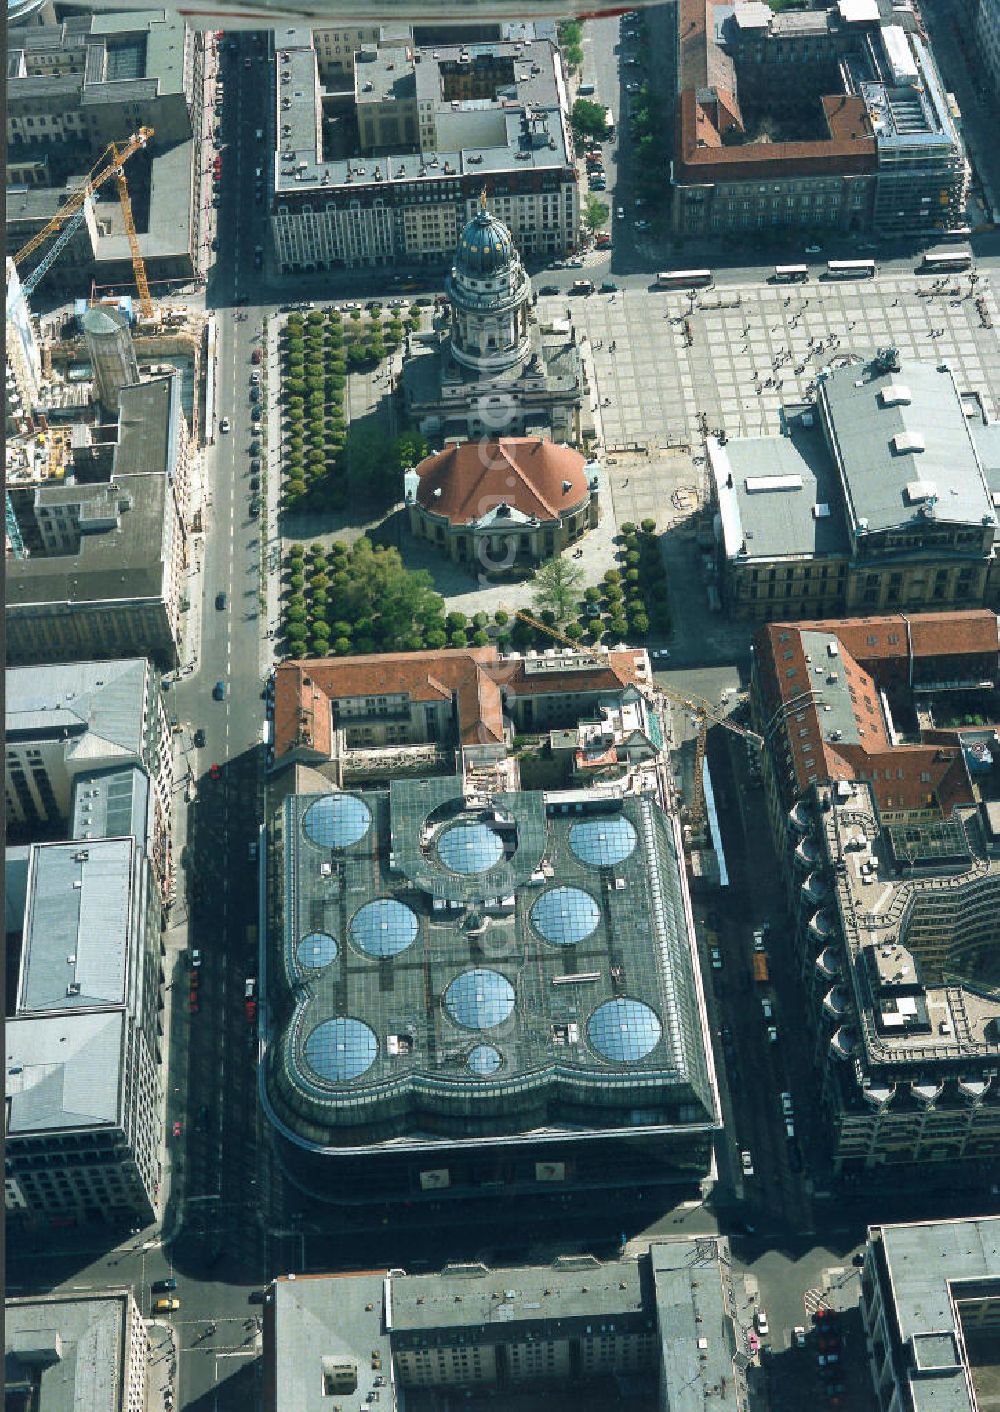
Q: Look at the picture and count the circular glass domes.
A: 10